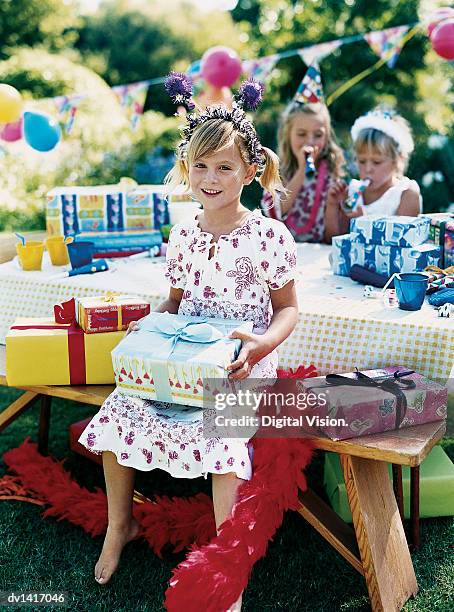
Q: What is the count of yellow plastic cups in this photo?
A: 2